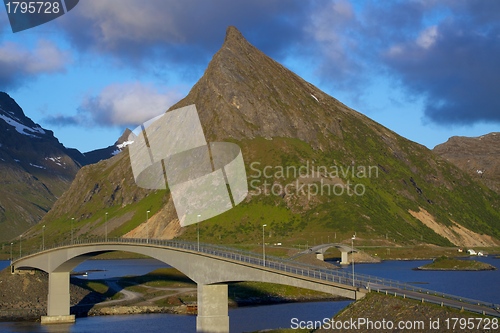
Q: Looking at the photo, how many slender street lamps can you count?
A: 9